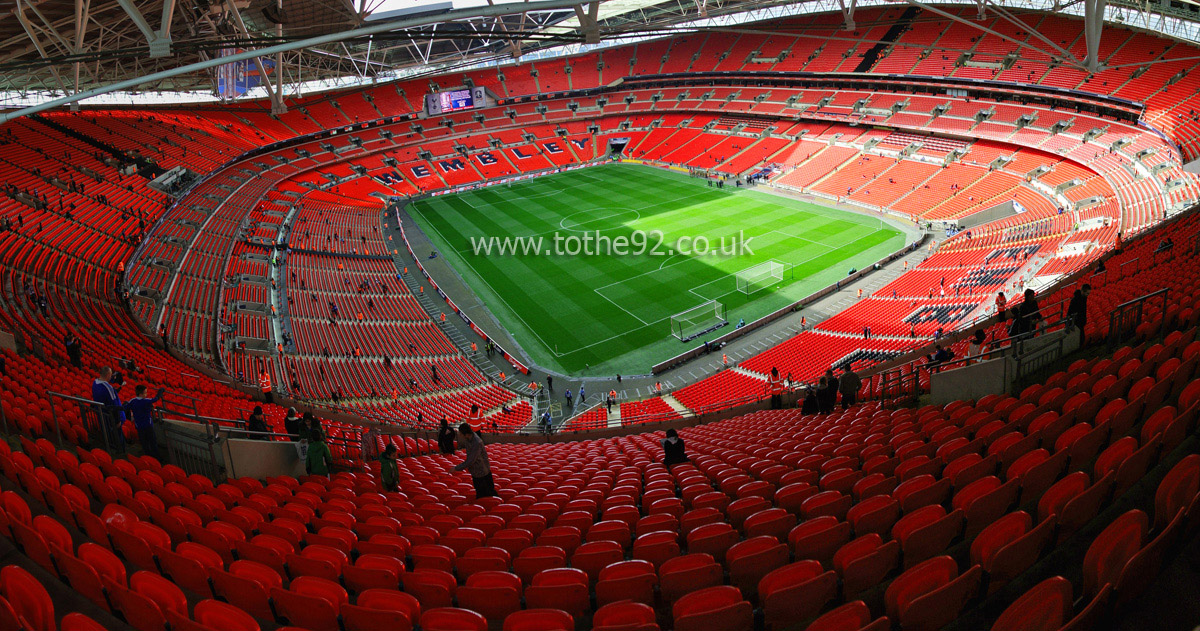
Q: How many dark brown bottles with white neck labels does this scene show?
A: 0